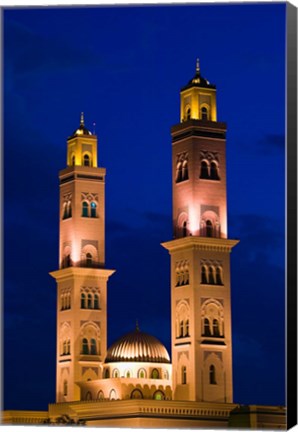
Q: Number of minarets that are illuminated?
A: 2